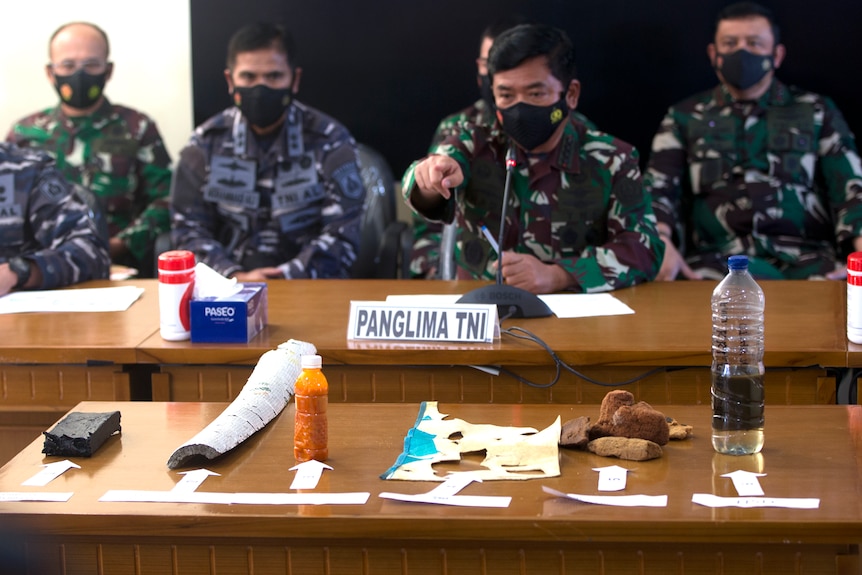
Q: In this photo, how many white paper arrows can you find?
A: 6